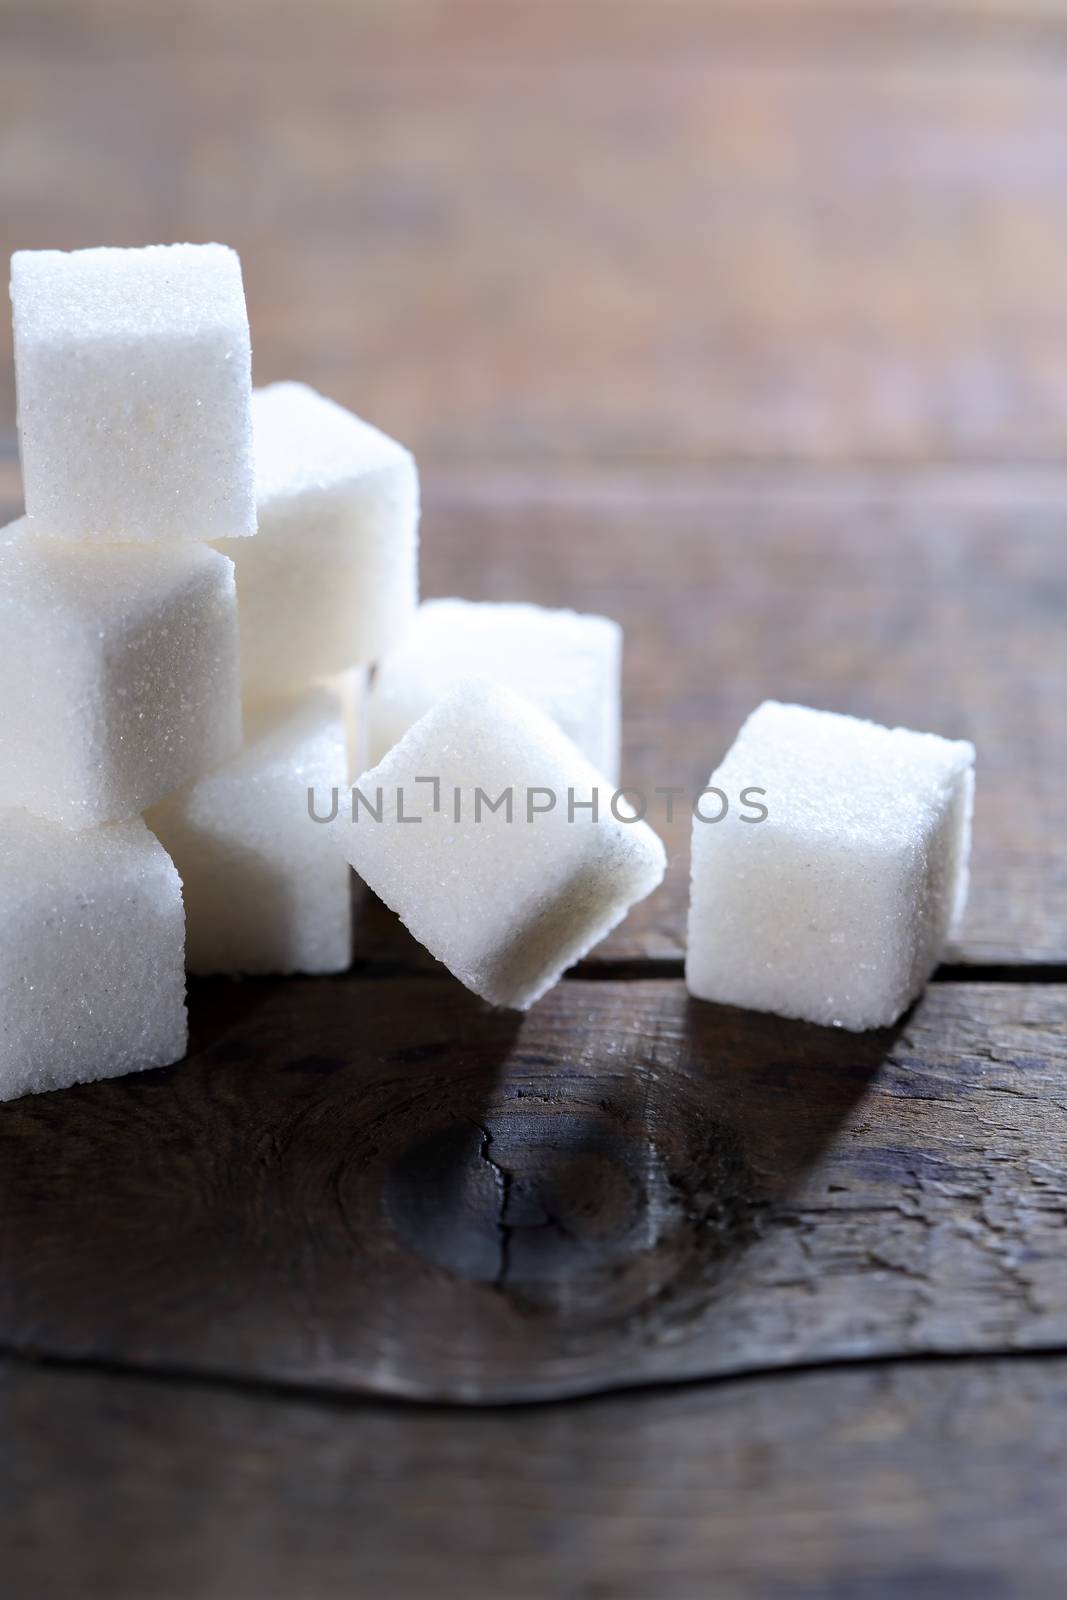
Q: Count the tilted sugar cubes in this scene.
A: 1